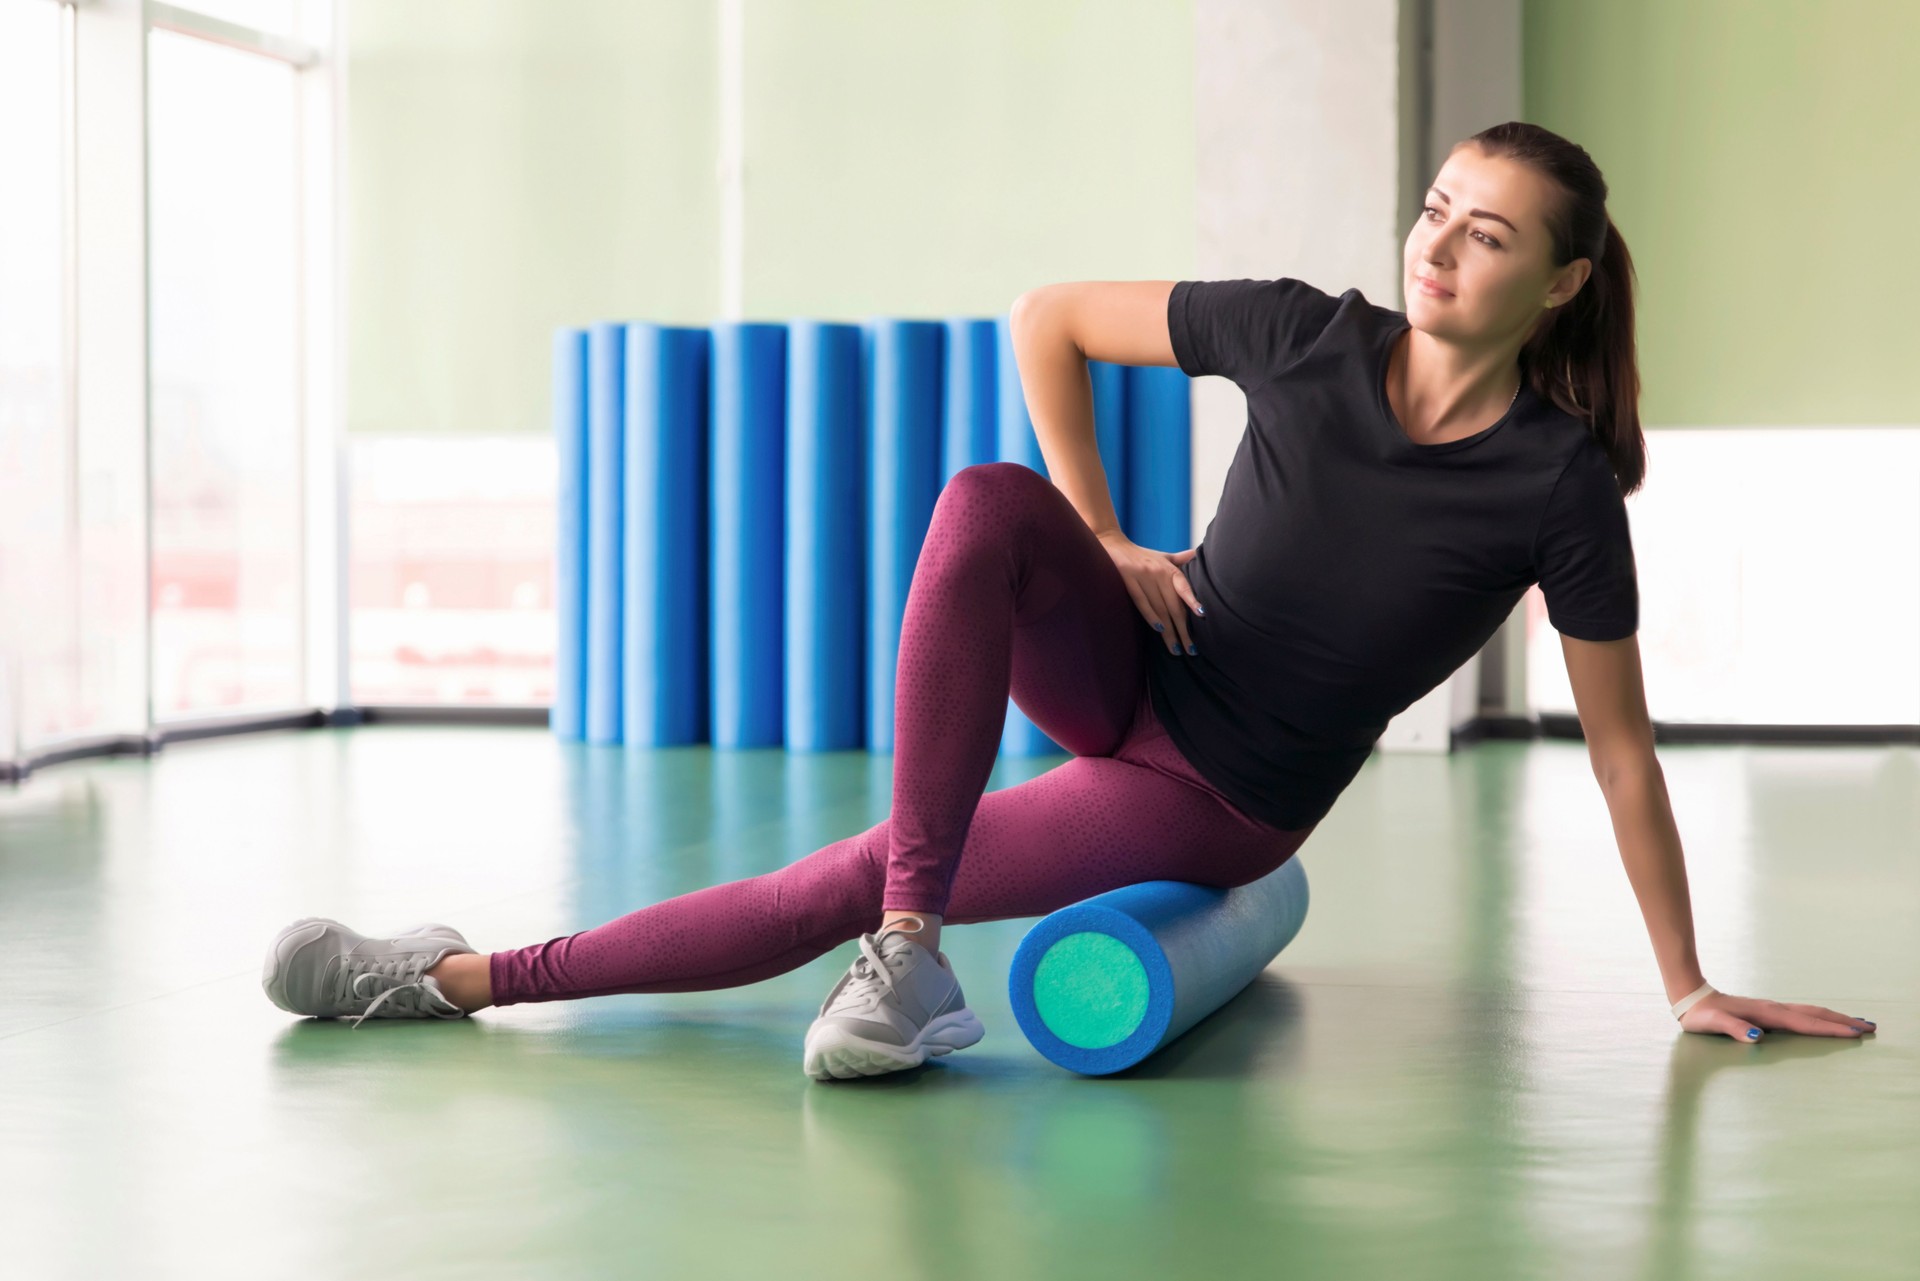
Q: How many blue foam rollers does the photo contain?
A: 11